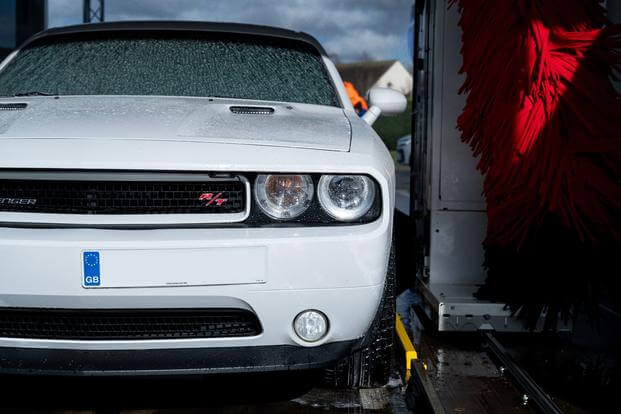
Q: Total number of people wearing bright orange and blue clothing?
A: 1